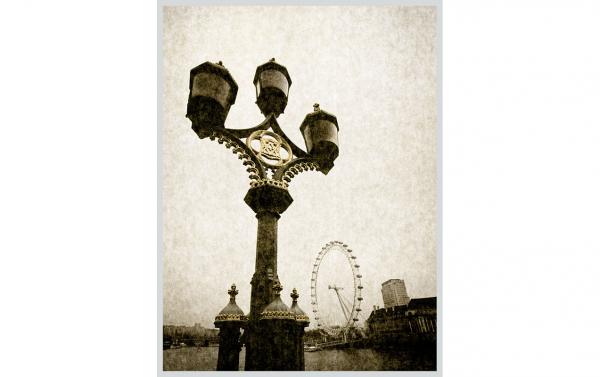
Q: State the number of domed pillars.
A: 3